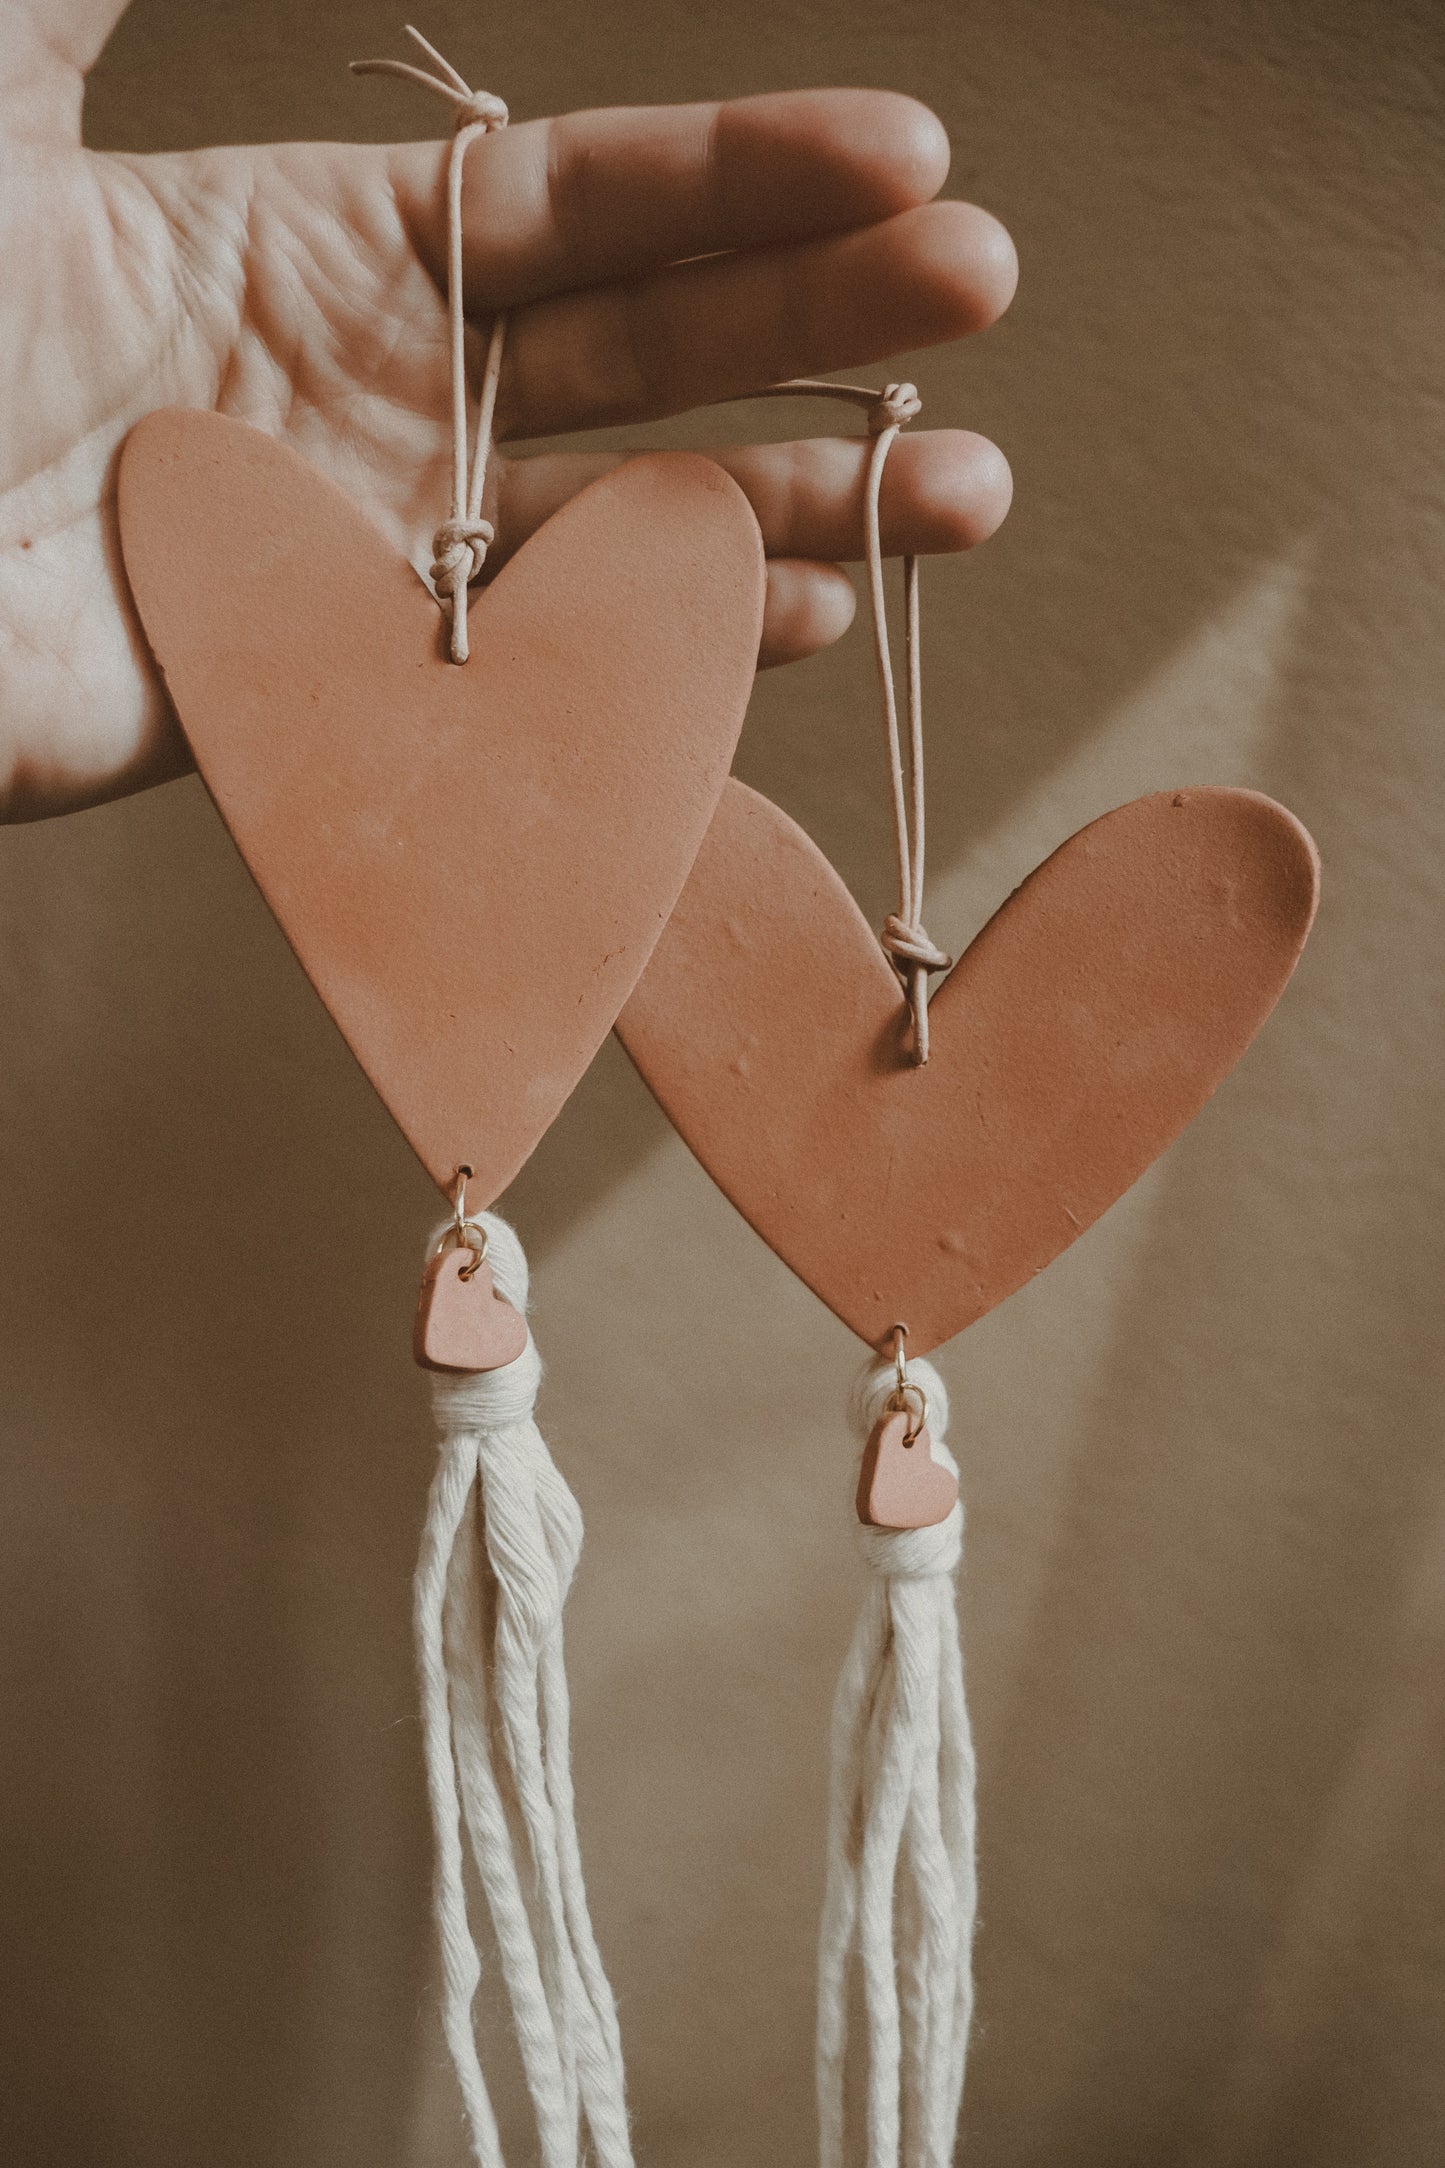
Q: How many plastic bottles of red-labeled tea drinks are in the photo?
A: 0